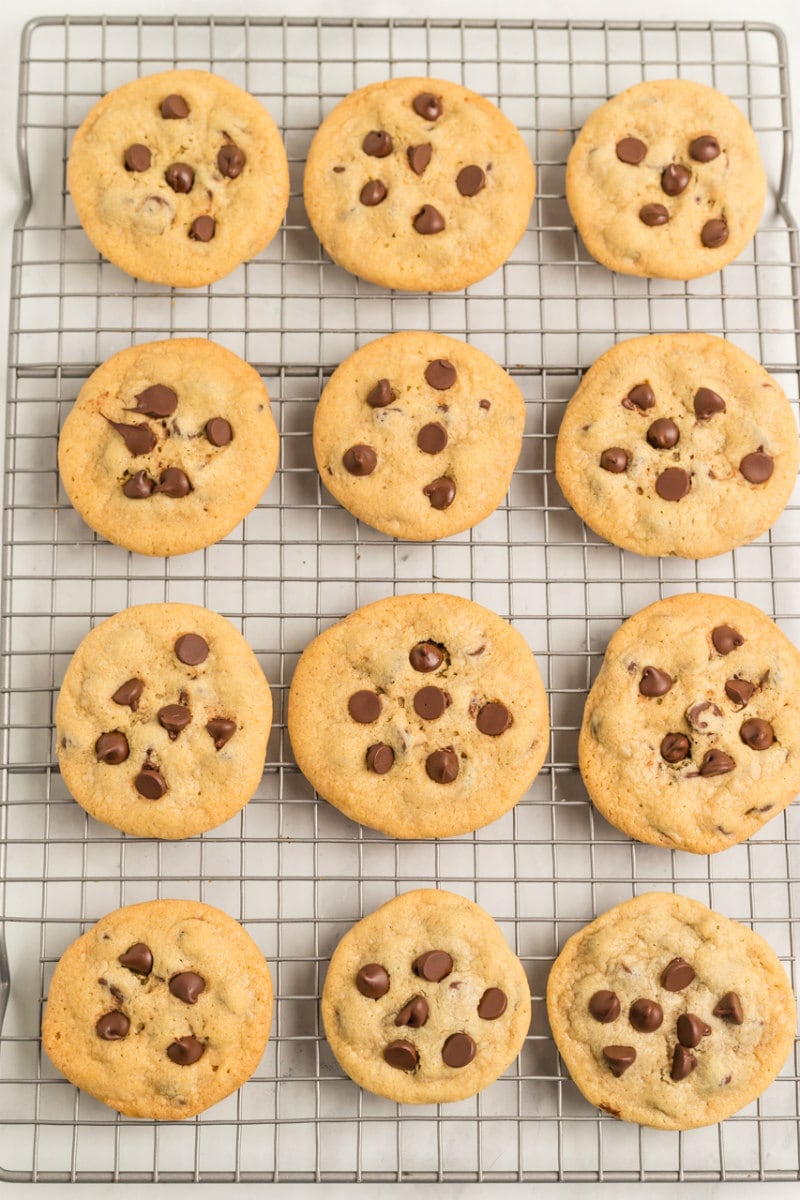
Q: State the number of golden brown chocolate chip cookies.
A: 12